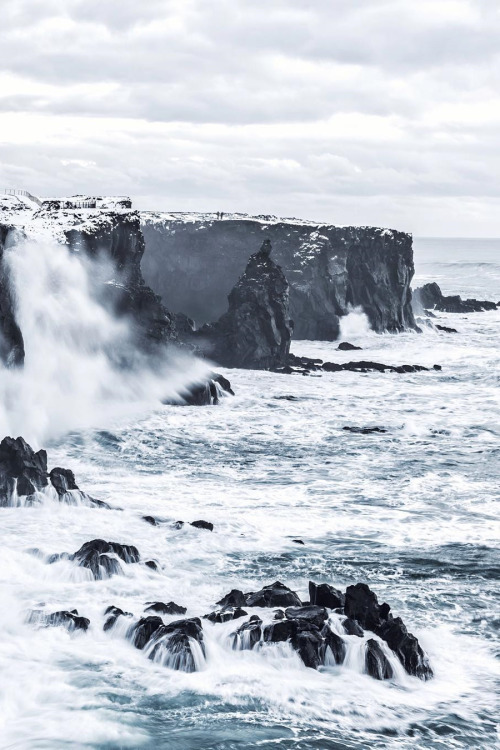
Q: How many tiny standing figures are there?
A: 2